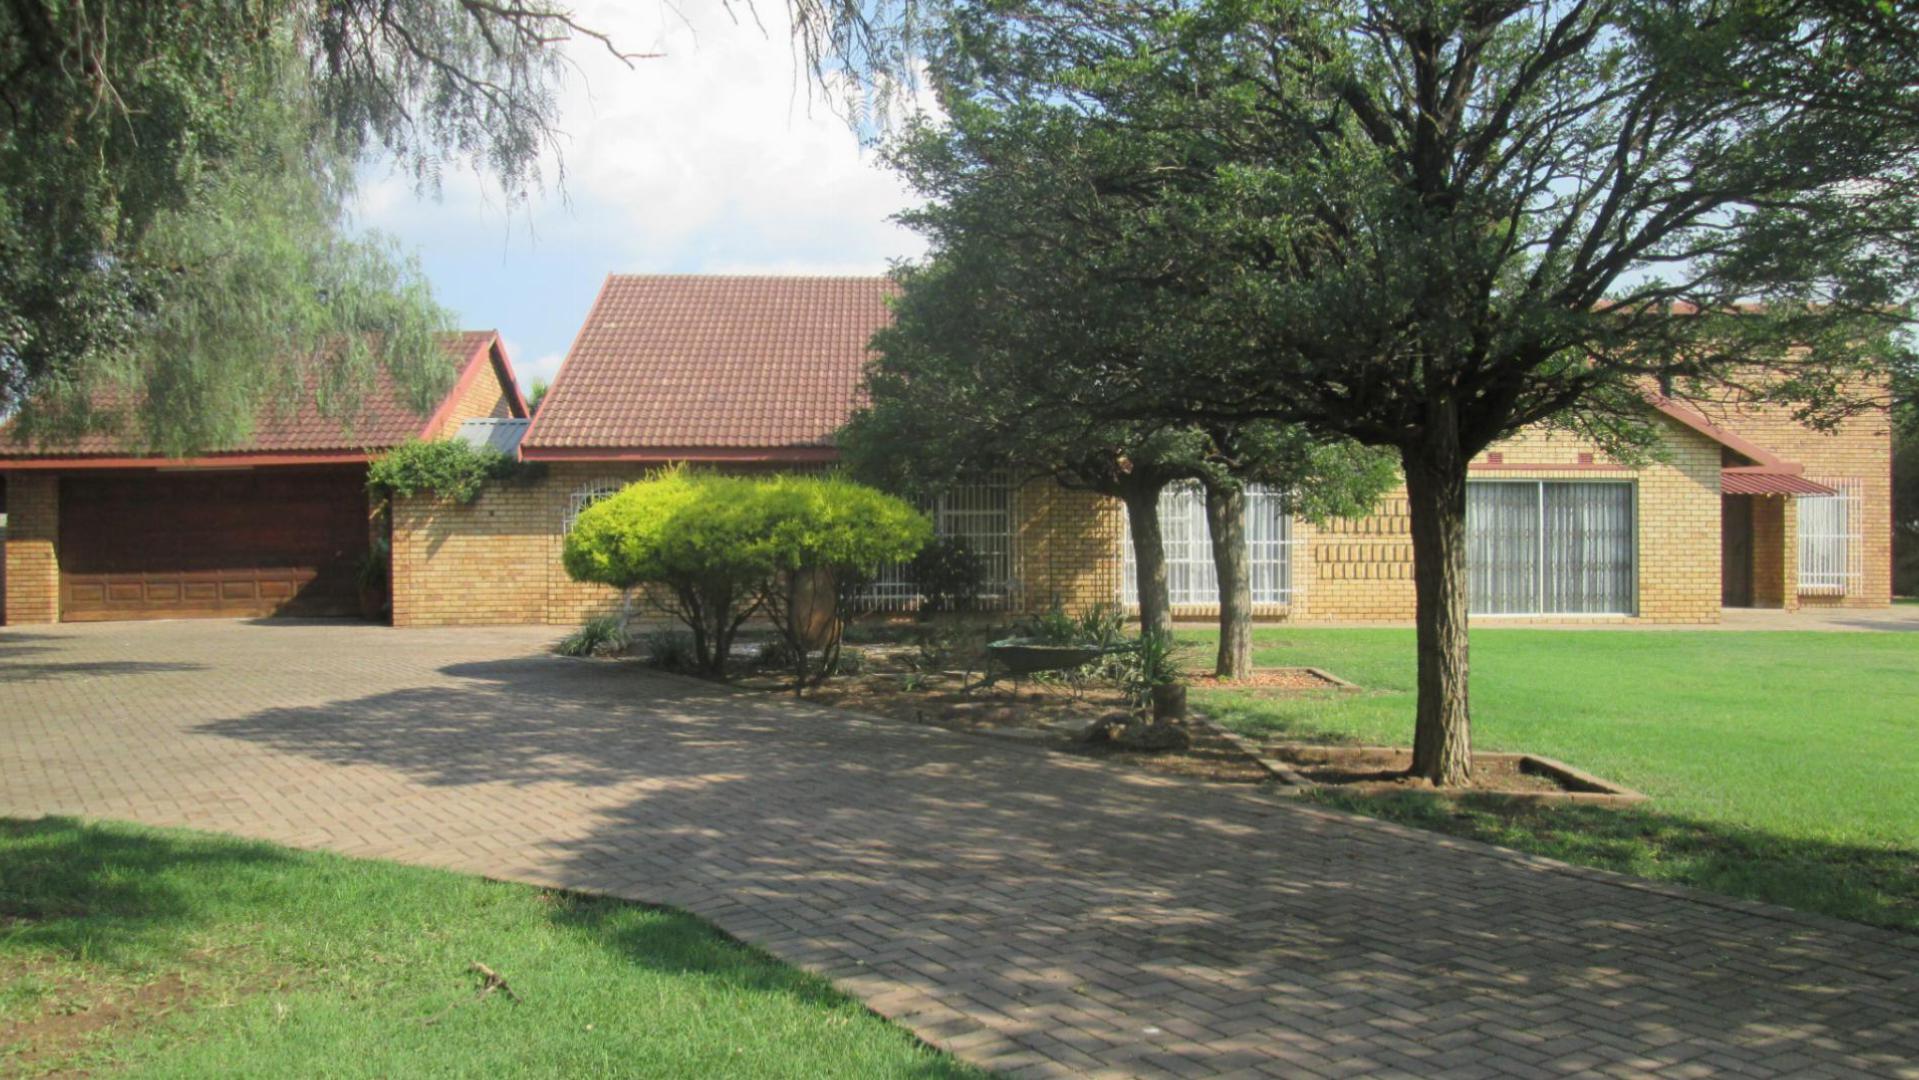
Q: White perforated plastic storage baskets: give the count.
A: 0